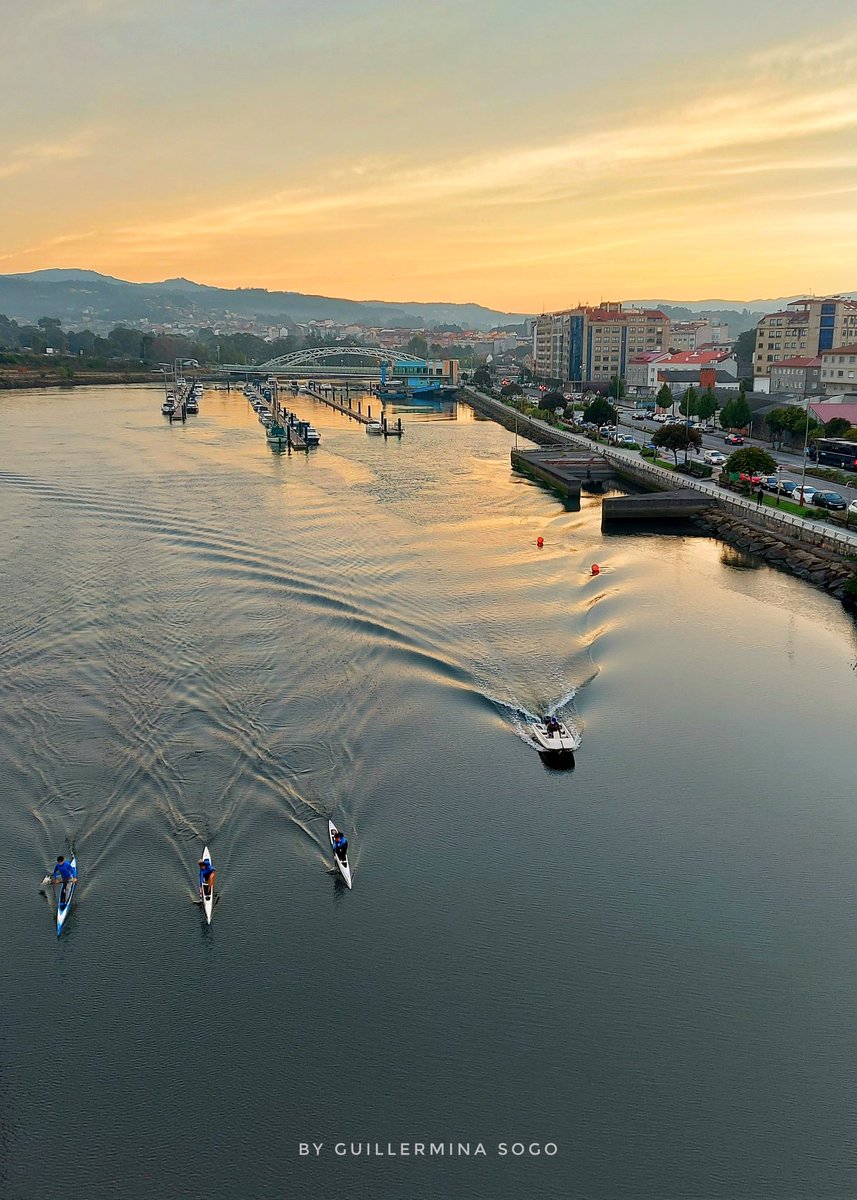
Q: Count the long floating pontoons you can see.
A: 3